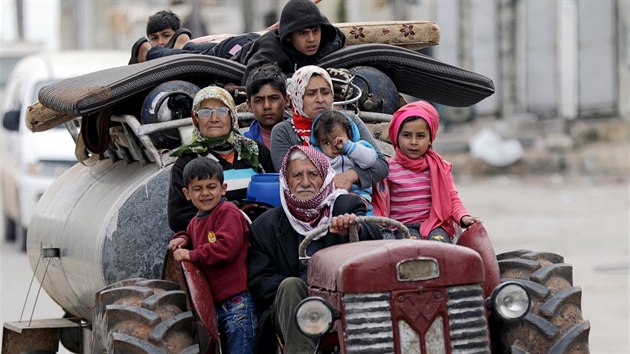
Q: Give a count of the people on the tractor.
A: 9